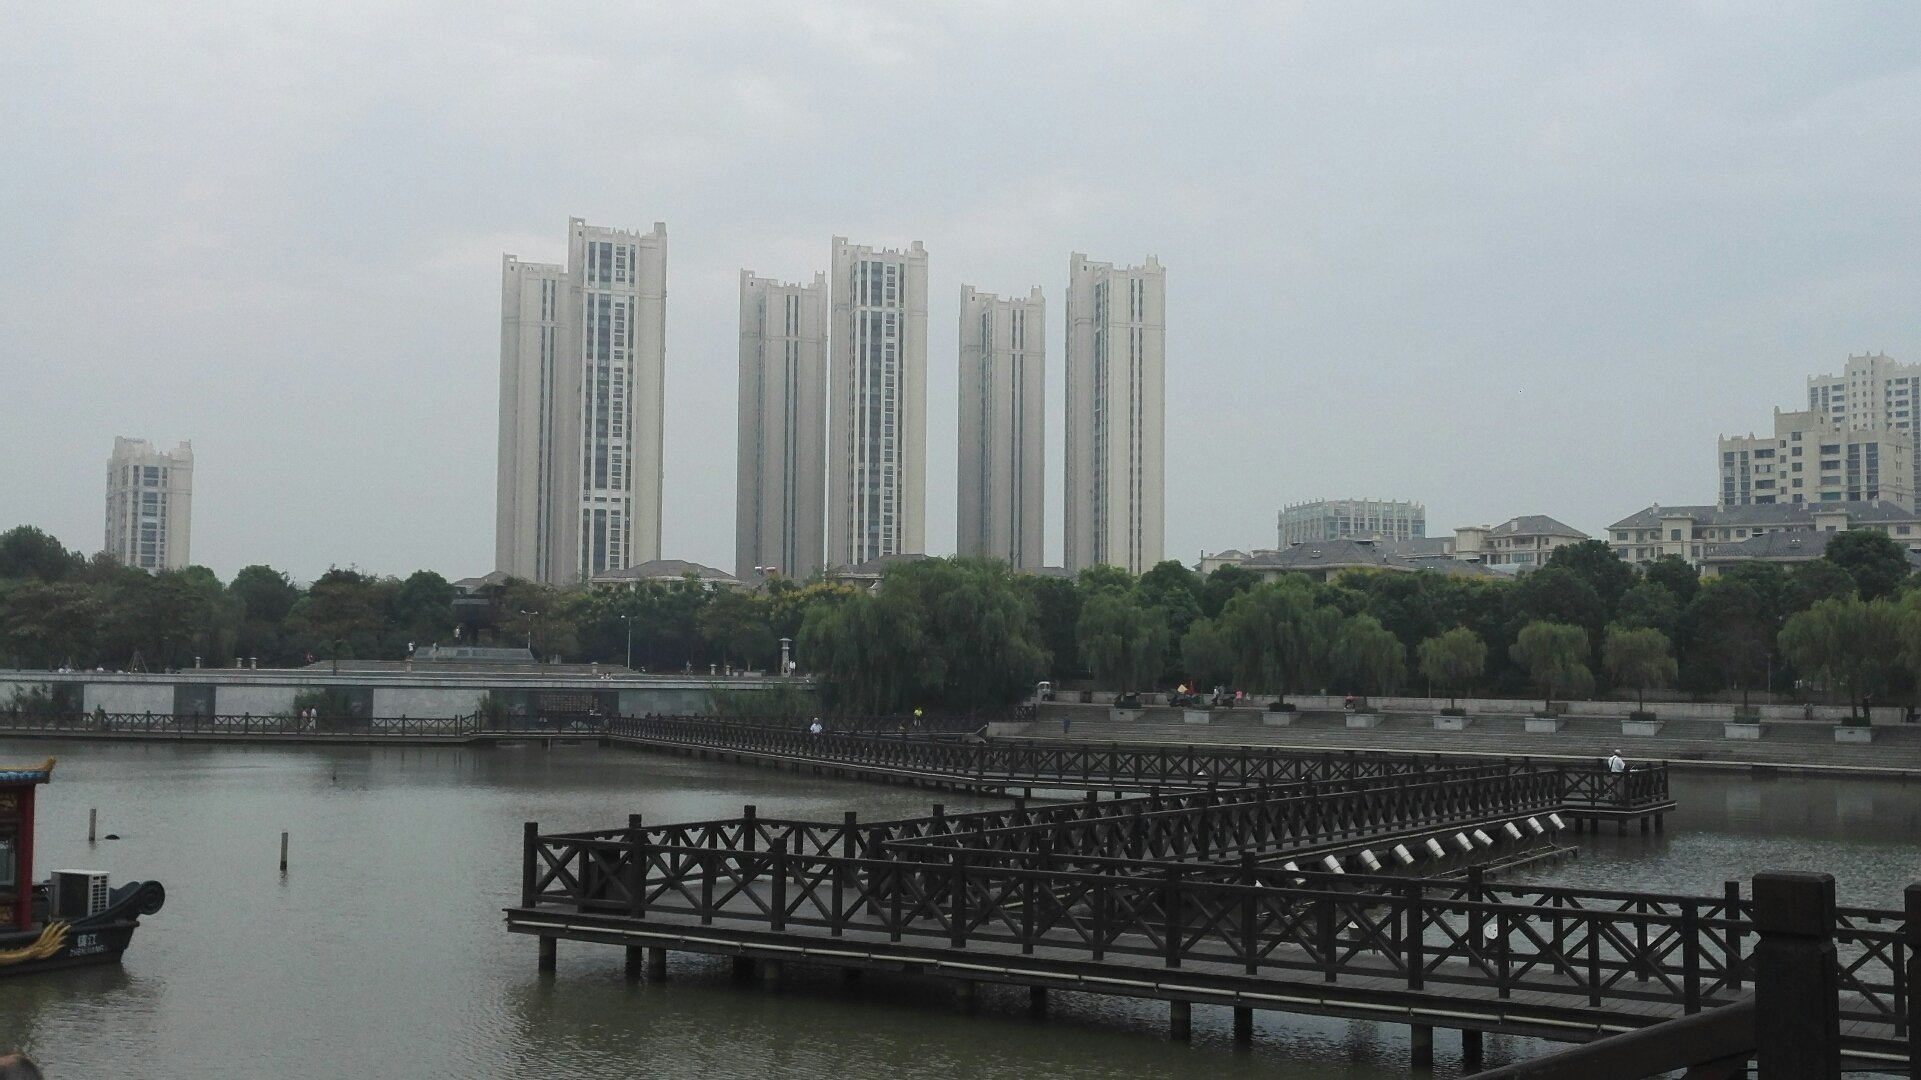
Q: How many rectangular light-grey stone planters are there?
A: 9